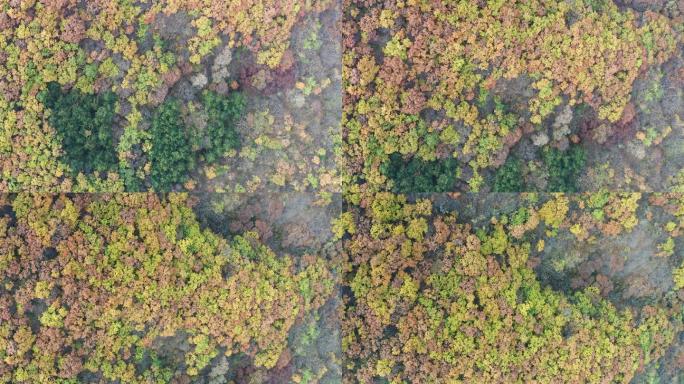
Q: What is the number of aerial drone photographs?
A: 4